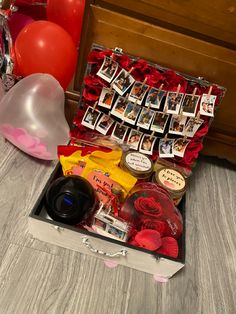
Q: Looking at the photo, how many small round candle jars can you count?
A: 2